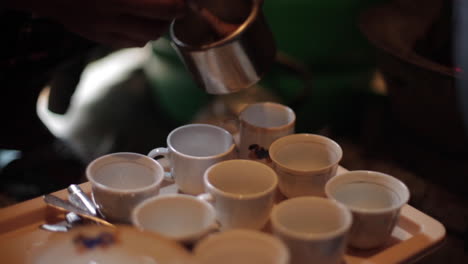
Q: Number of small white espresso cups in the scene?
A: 9